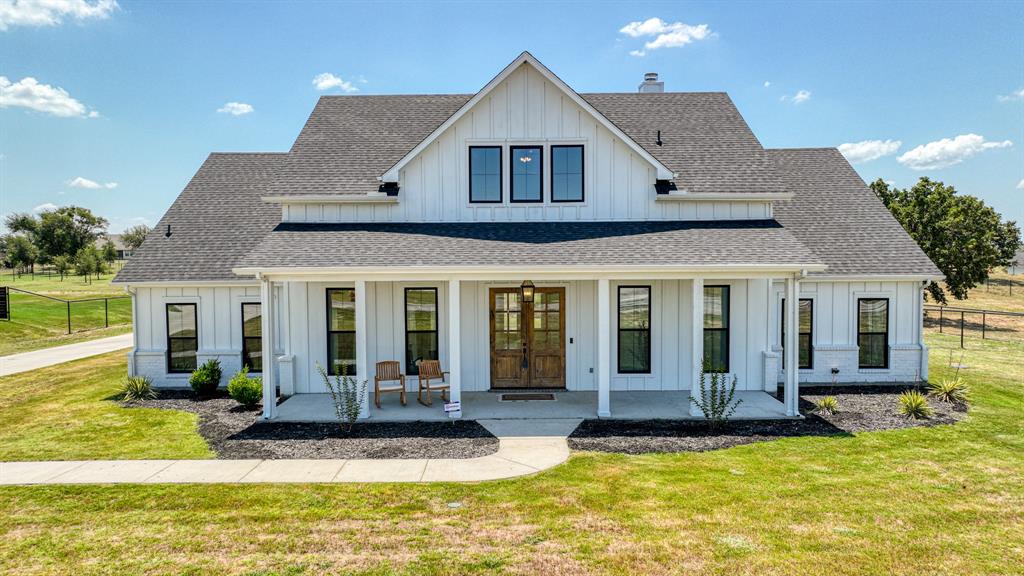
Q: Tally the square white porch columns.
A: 6